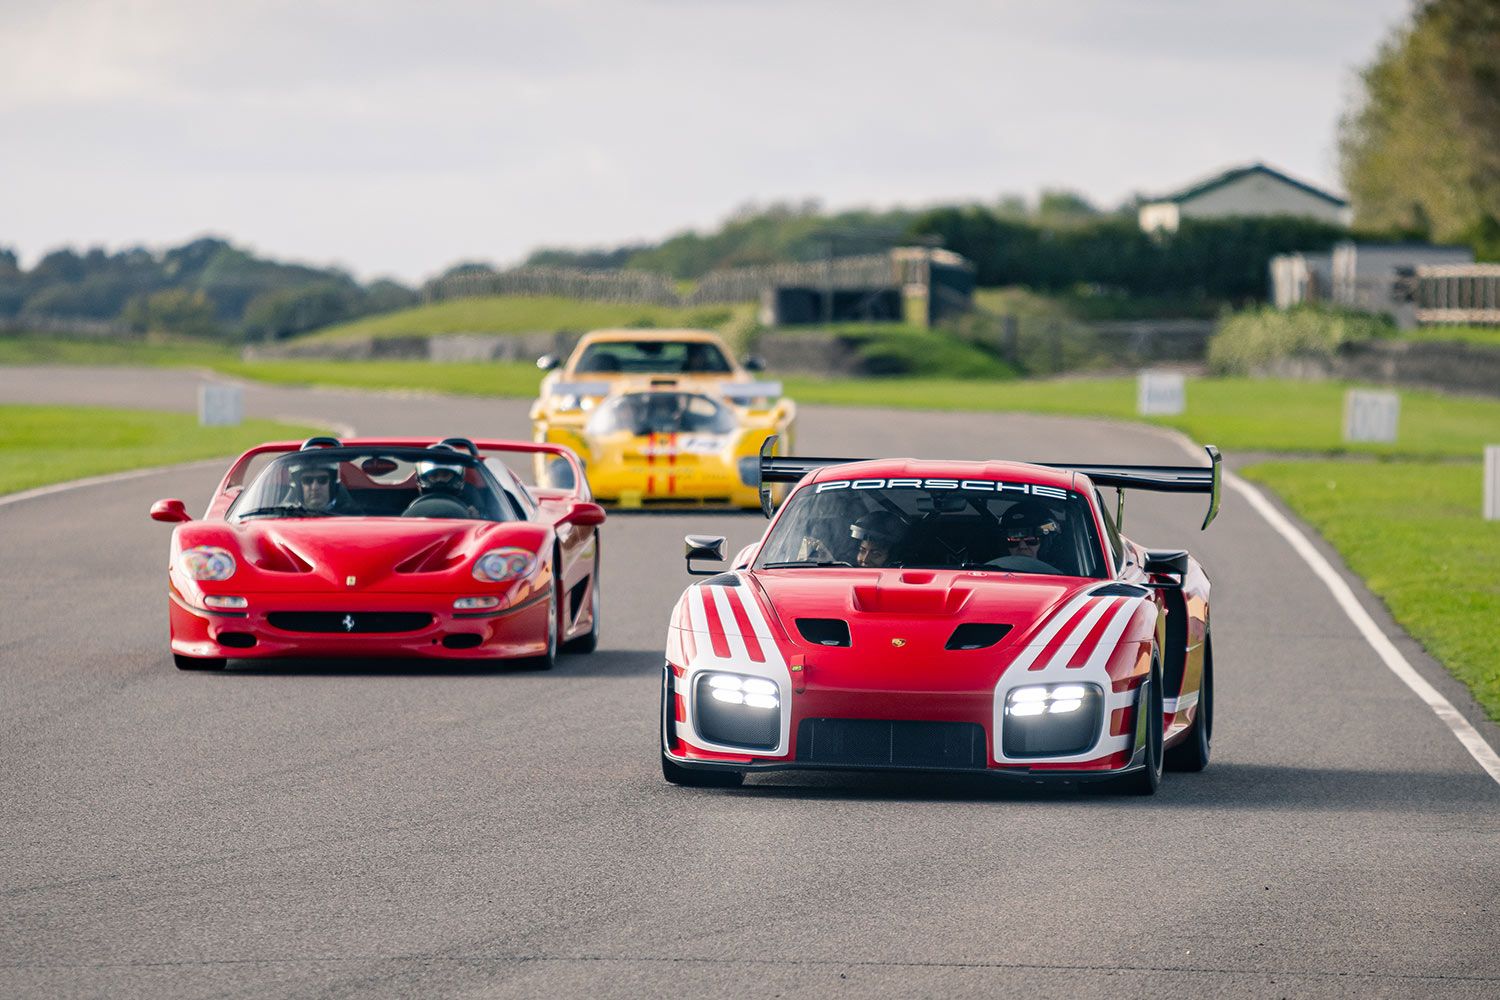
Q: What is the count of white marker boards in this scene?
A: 4